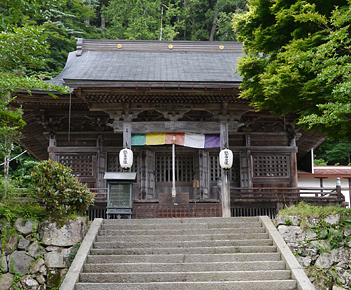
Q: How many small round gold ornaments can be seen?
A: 3